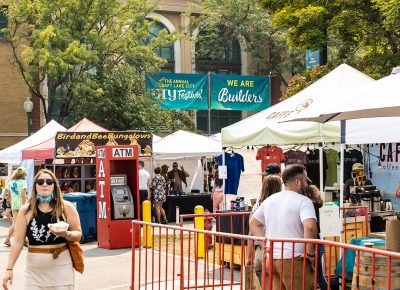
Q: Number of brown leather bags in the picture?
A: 1